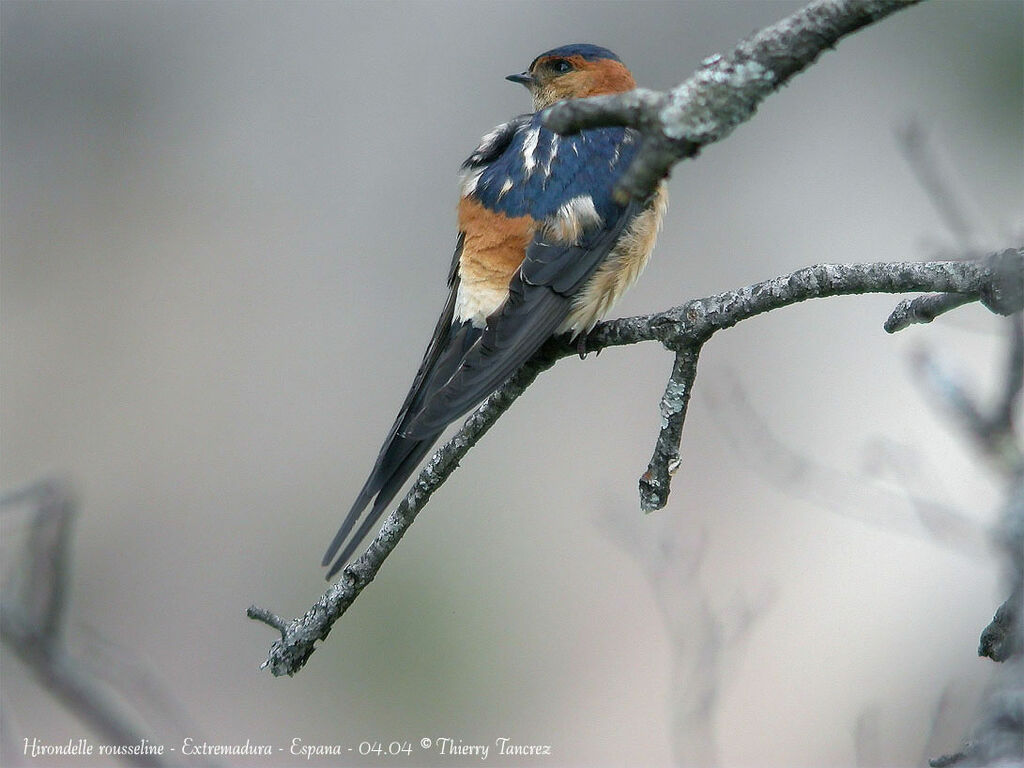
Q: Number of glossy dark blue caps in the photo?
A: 1